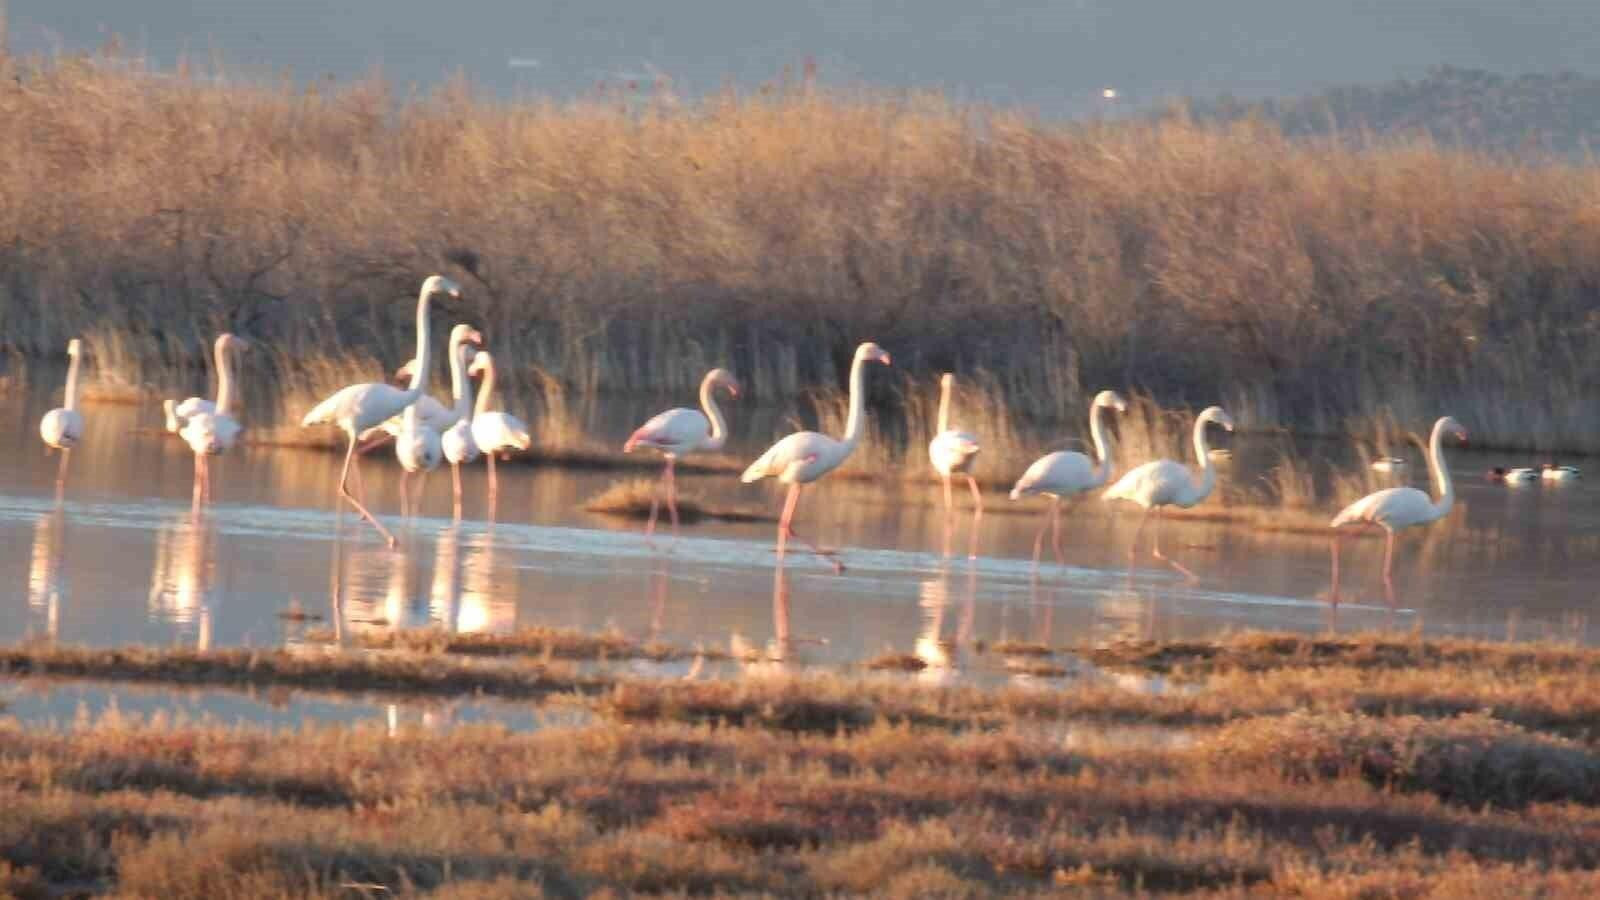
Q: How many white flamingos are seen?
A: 14